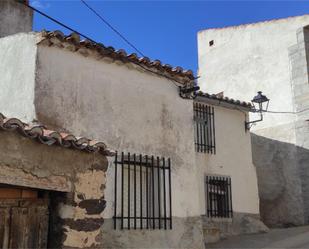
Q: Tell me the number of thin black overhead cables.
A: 2